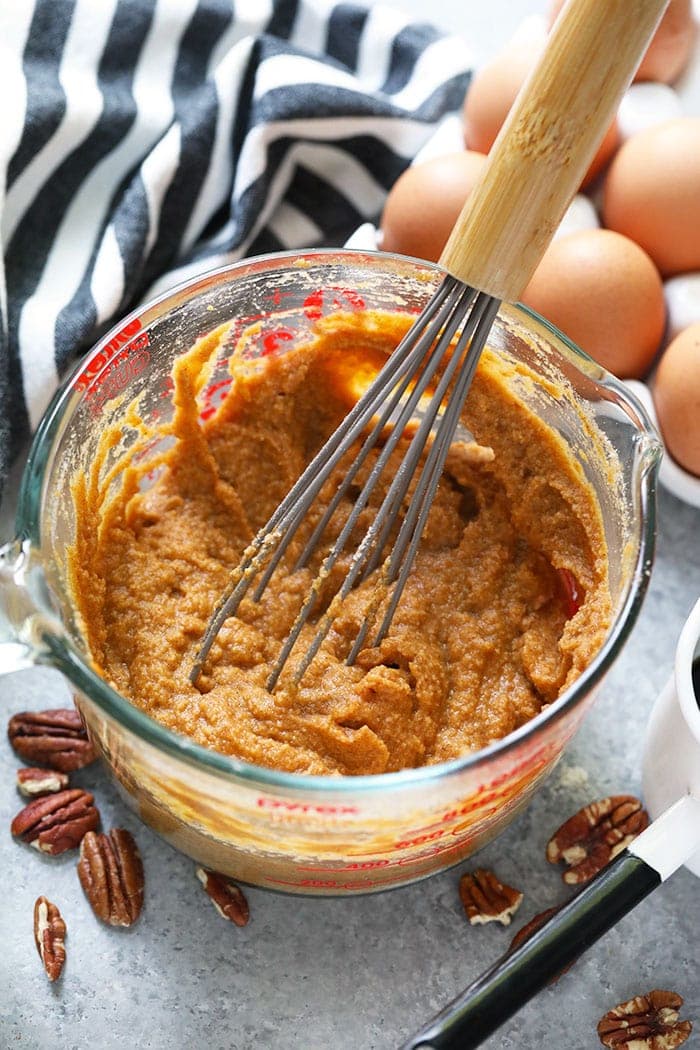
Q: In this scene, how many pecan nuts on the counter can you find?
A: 10